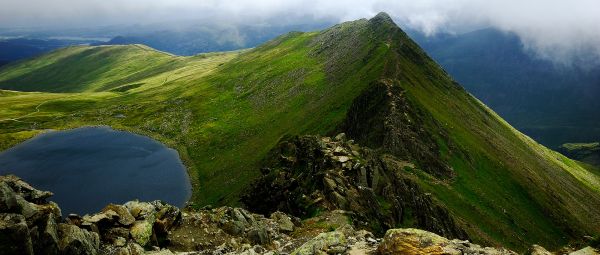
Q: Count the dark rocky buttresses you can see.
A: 2